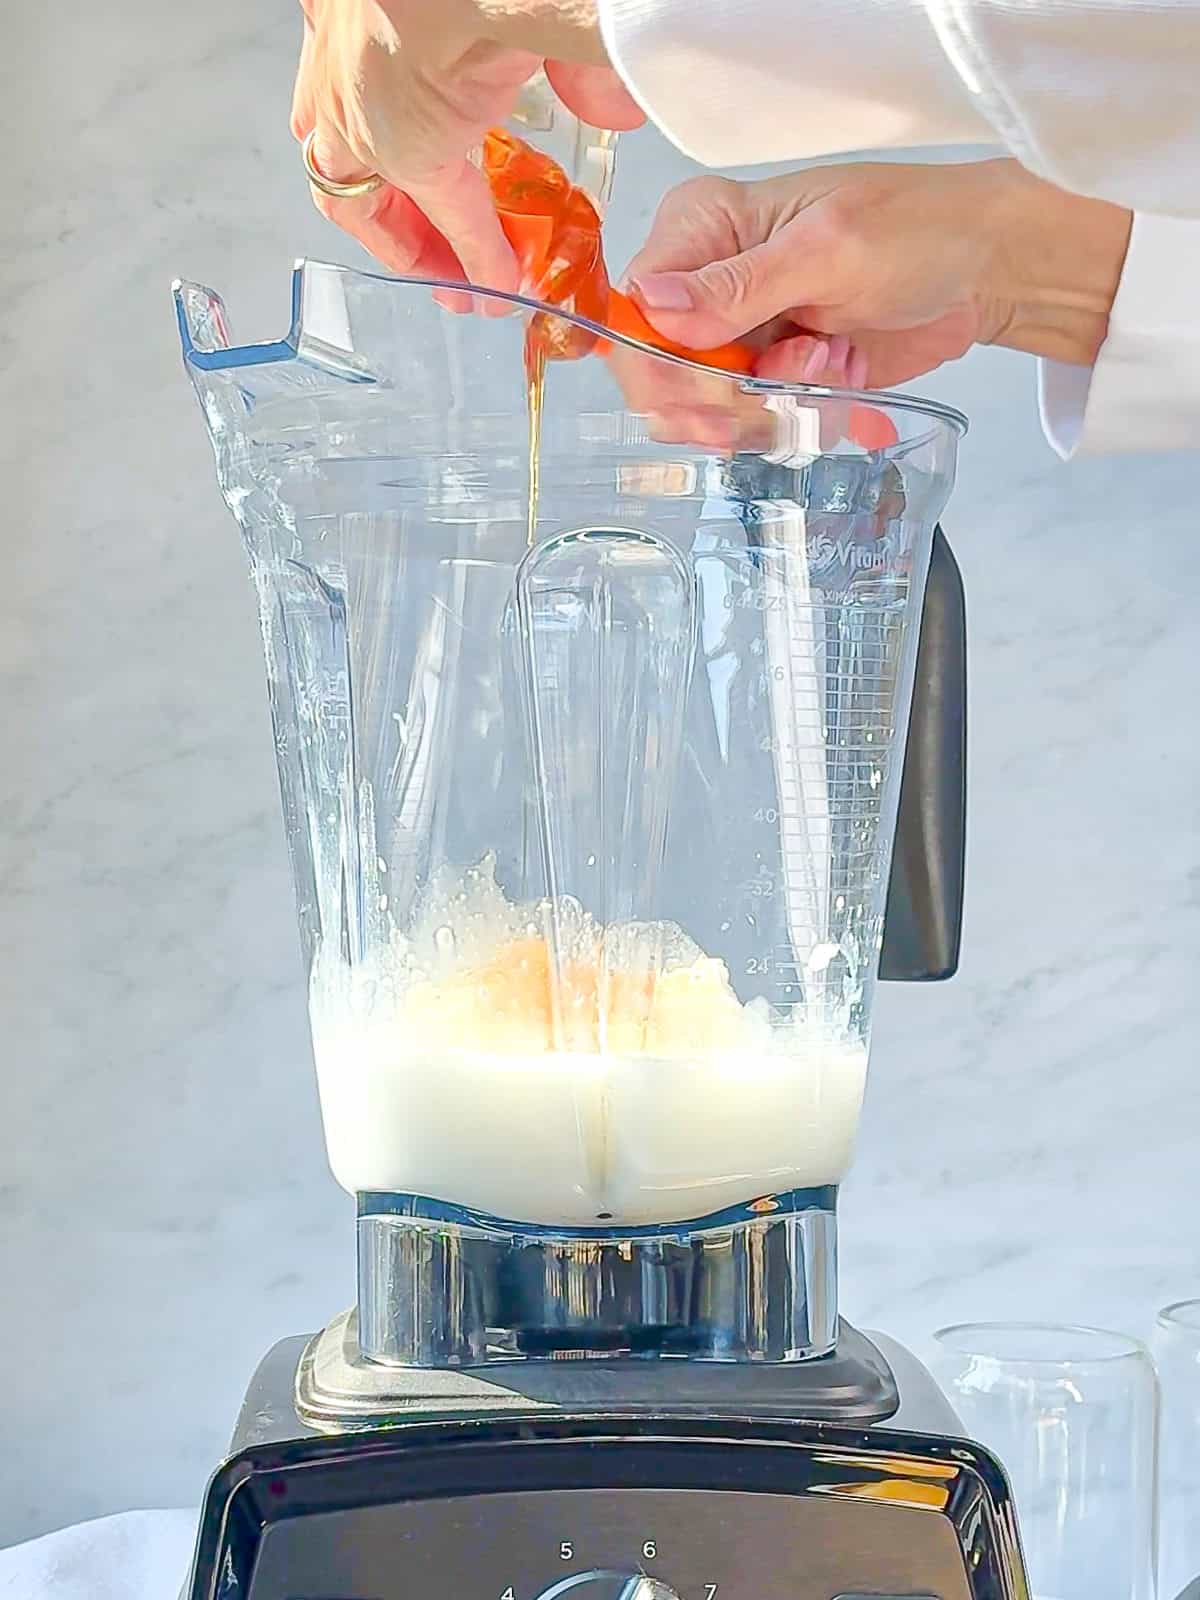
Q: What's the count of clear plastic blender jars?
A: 1